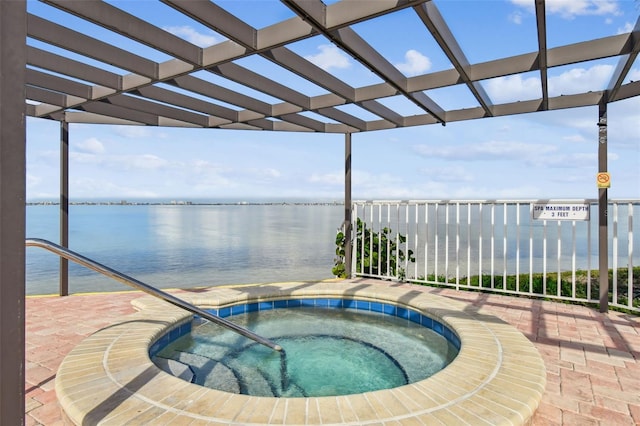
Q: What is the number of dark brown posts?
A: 4